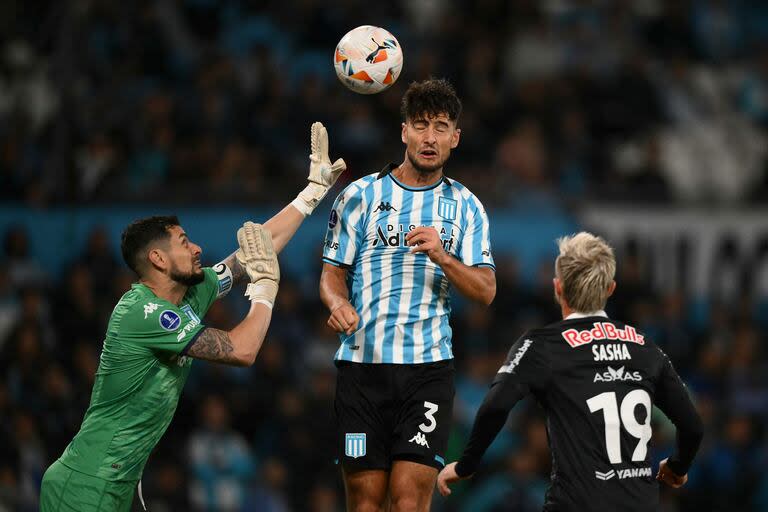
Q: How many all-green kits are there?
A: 1